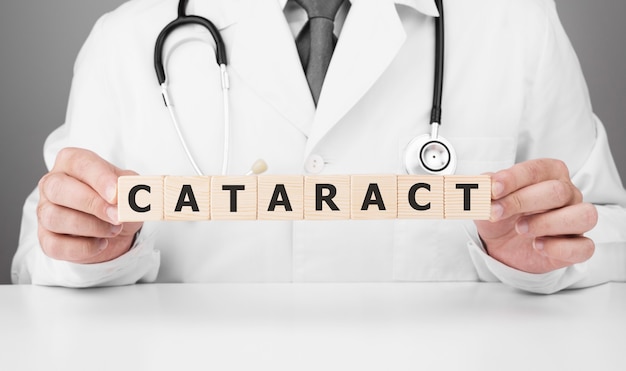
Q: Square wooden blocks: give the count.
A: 8